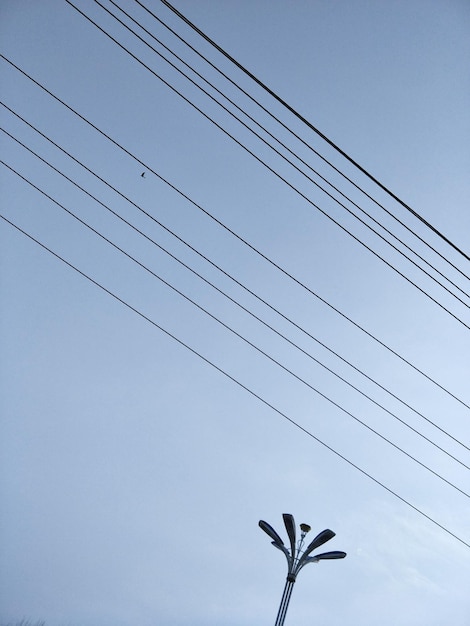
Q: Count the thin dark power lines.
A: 10